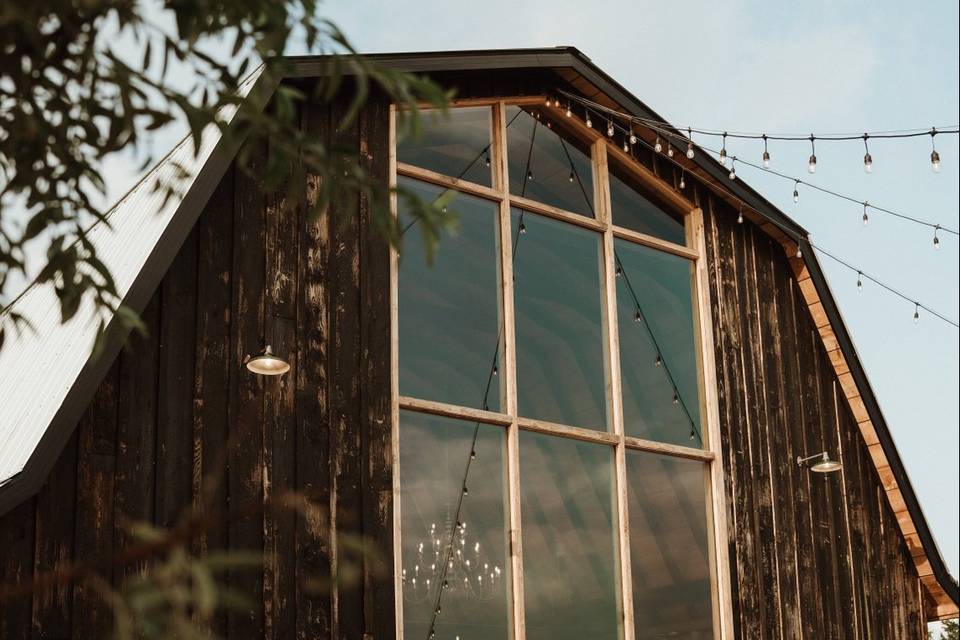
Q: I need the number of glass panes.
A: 9